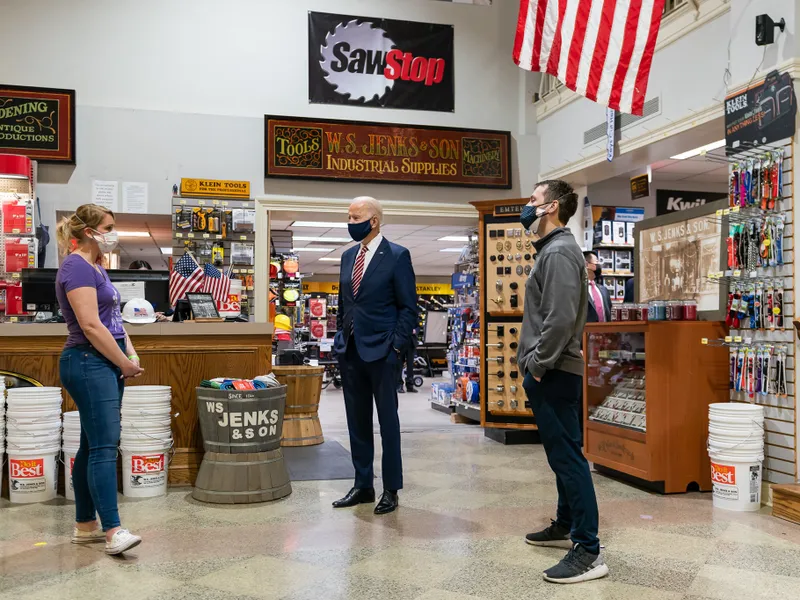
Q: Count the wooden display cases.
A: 2